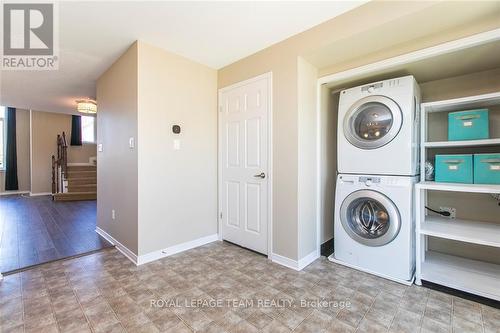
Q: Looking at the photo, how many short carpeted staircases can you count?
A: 1